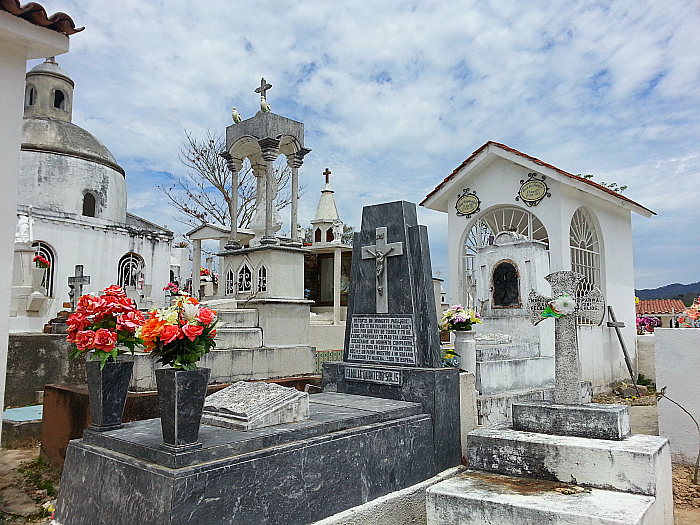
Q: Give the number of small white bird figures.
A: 2